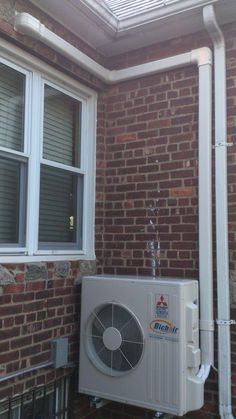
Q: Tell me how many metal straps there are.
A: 2